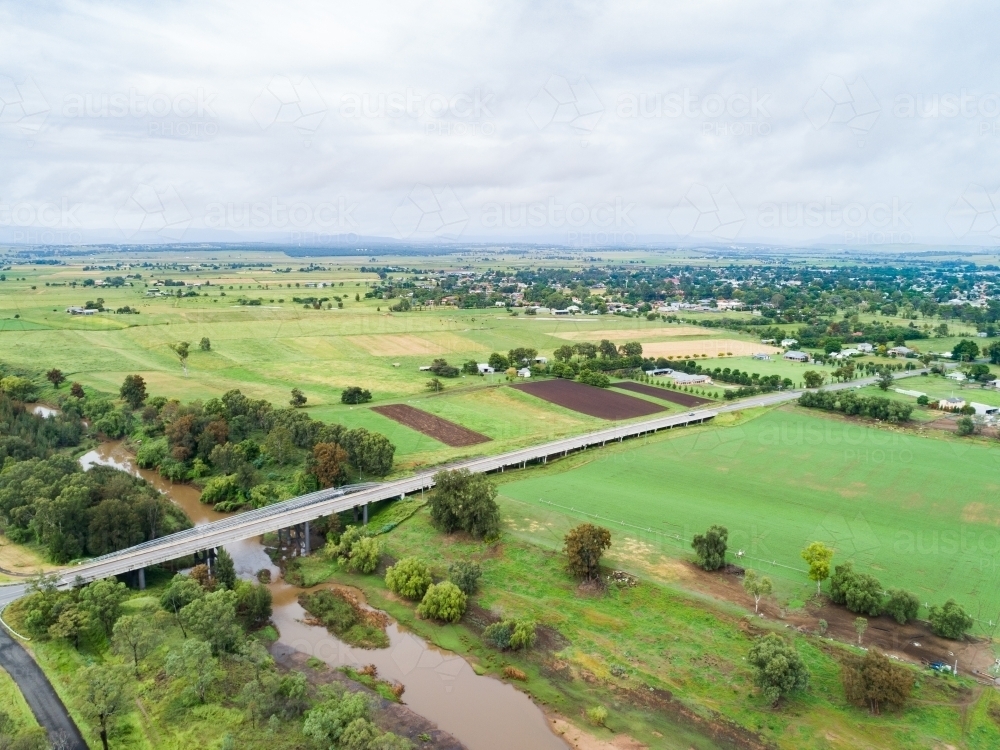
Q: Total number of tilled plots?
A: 3